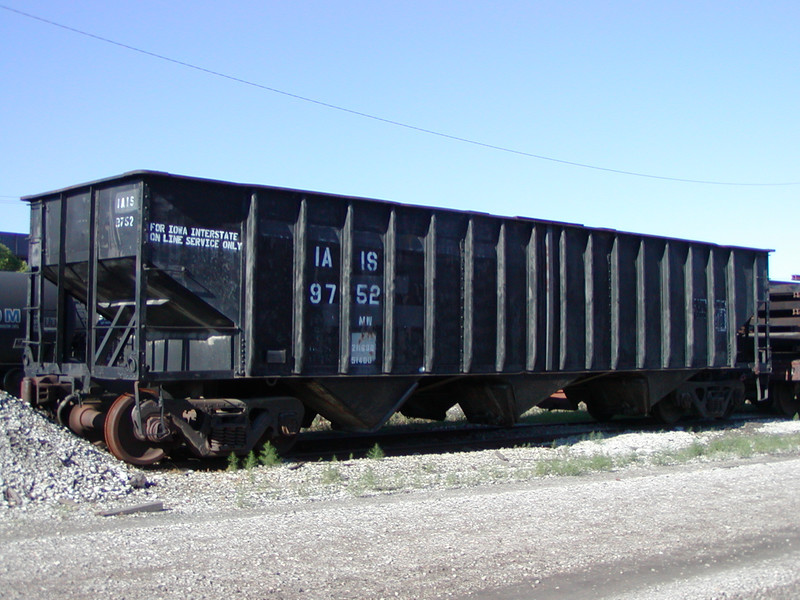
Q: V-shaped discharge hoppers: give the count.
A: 3